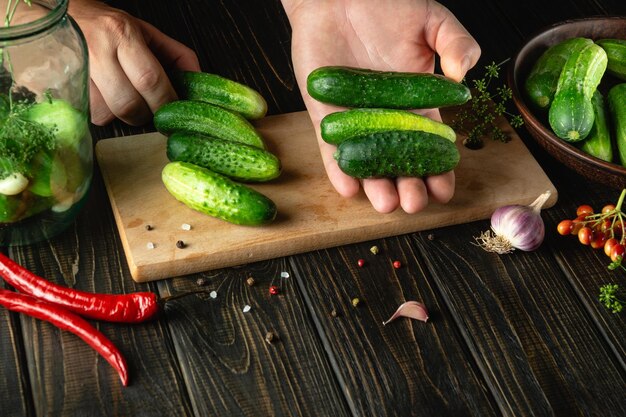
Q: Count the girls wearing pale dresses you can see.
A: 0